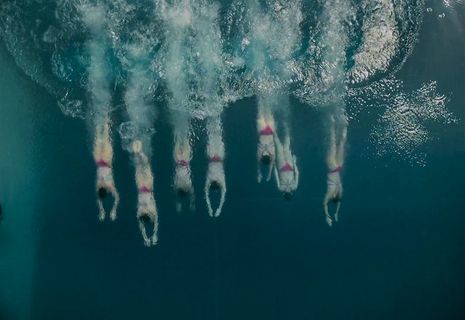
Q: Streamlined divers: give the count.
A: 7